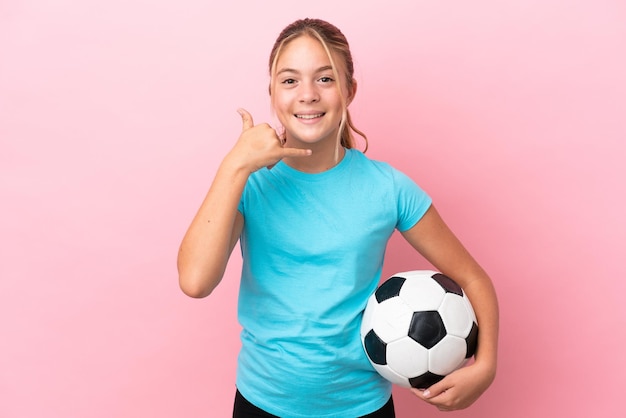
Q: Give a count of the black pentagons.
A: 6